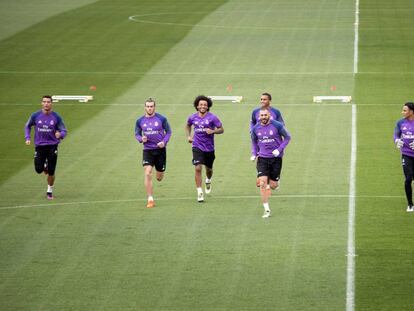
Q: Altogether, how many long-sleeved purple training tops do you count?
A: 5